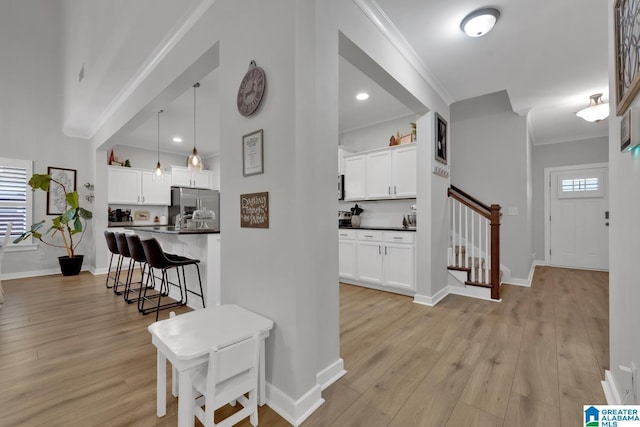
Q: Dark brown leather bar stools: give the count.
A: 4